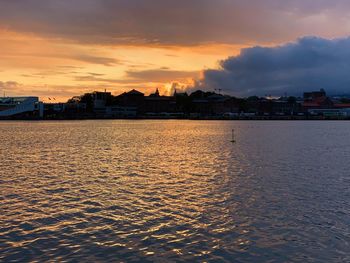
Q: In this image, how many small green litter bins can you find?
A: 0